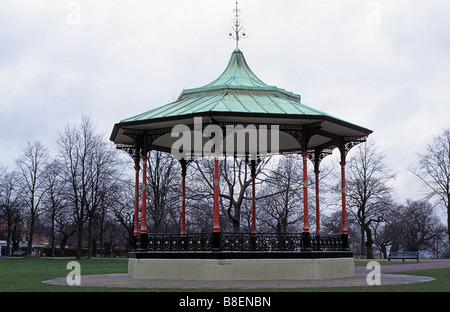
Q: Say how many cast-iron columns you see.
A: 8